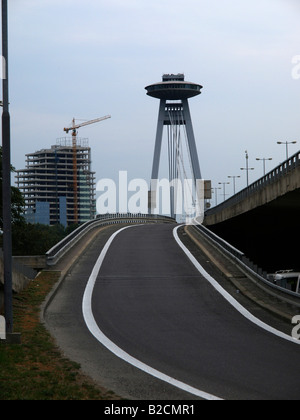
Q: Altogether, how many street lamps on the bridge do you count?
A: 6